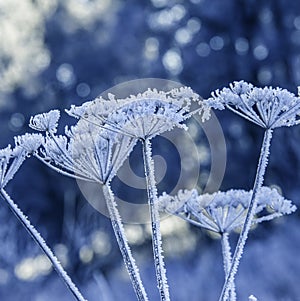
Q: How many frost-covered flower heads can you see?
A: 5